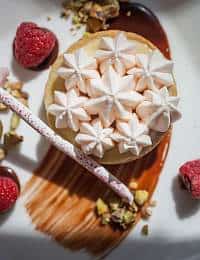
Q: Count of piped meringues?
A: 8